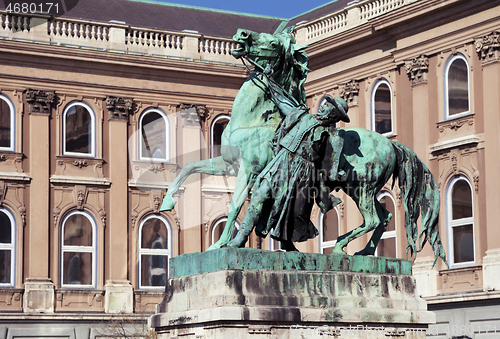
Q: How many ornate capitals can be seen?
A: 6